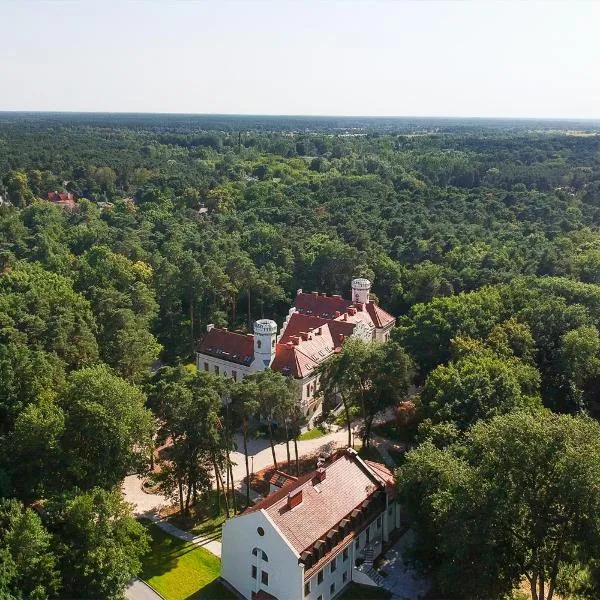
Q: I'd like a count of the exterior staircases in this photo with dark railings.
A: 1